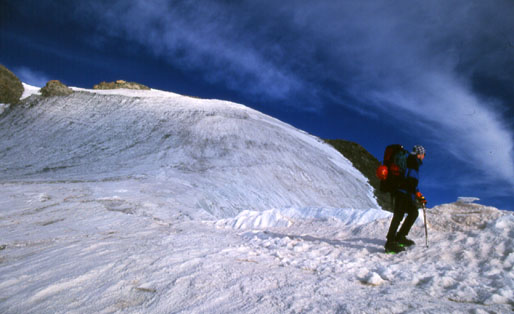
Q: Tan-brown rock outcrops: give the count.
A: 3